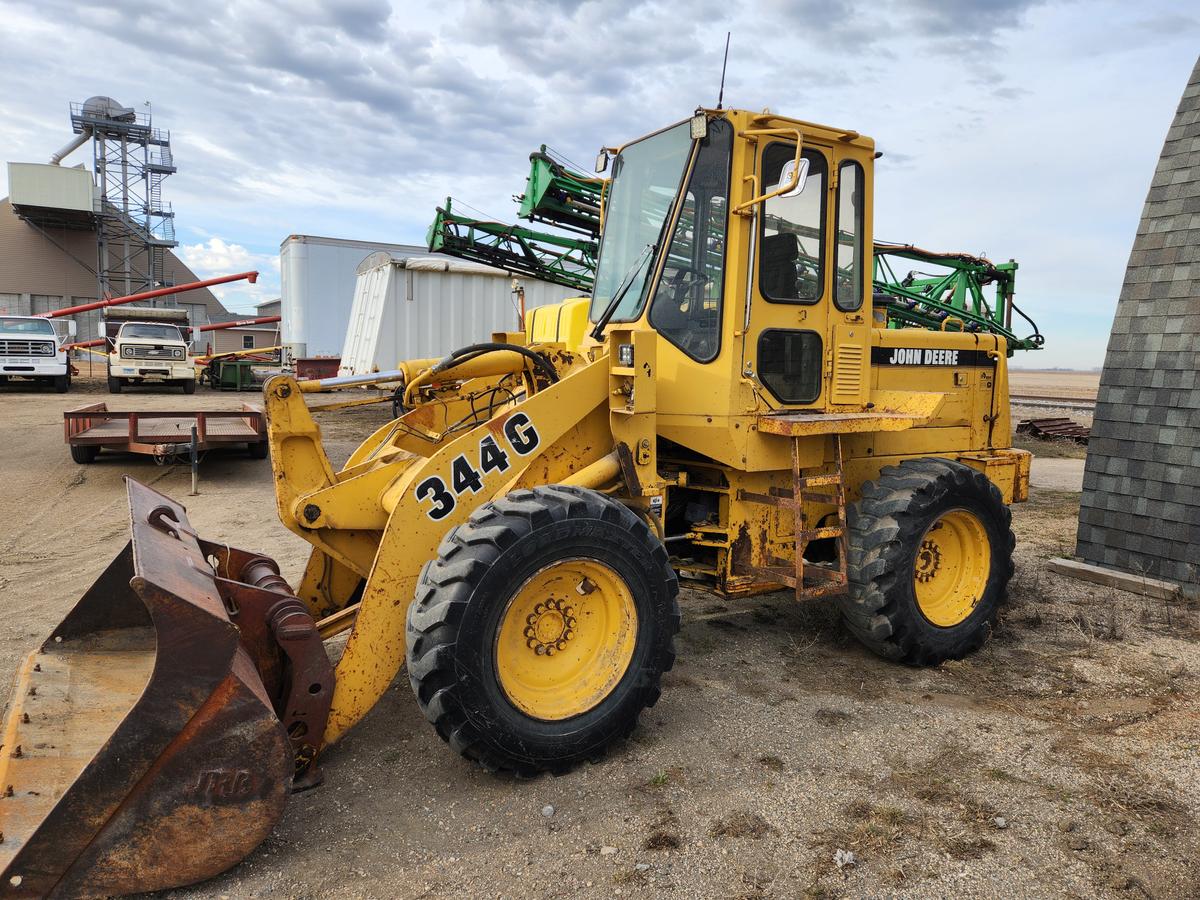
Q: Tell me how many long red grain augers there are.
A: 2